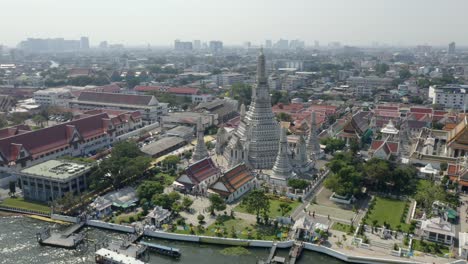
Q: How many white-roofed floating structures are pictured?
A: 1